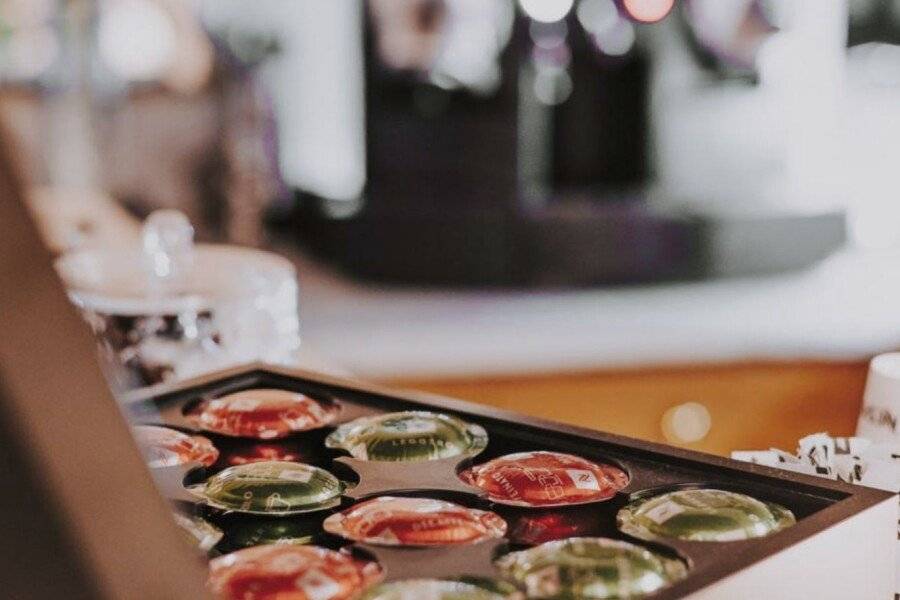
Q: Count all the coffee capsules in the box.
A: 11